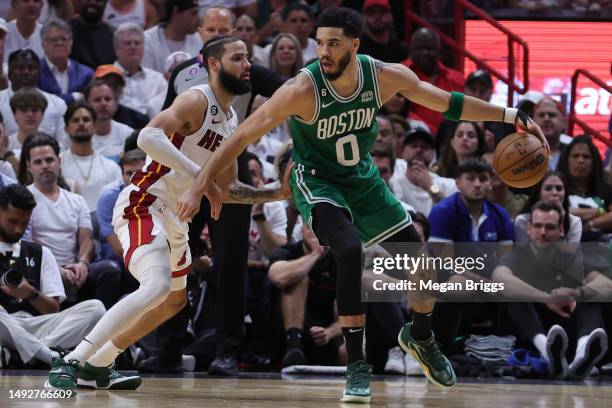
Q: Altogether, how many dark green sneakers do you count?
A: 4